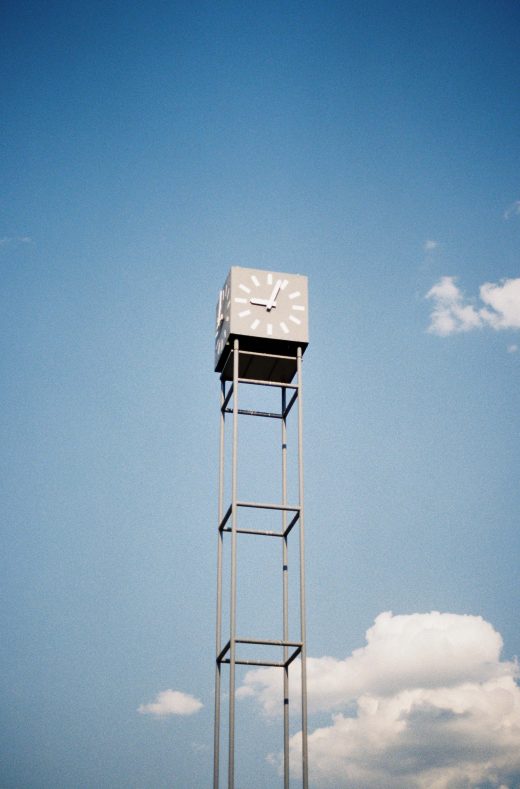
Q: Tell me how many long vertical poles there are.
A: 4